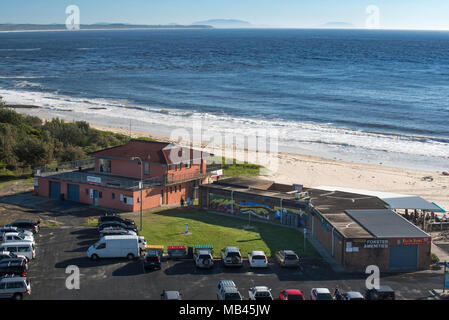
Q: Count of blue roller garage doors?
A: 3